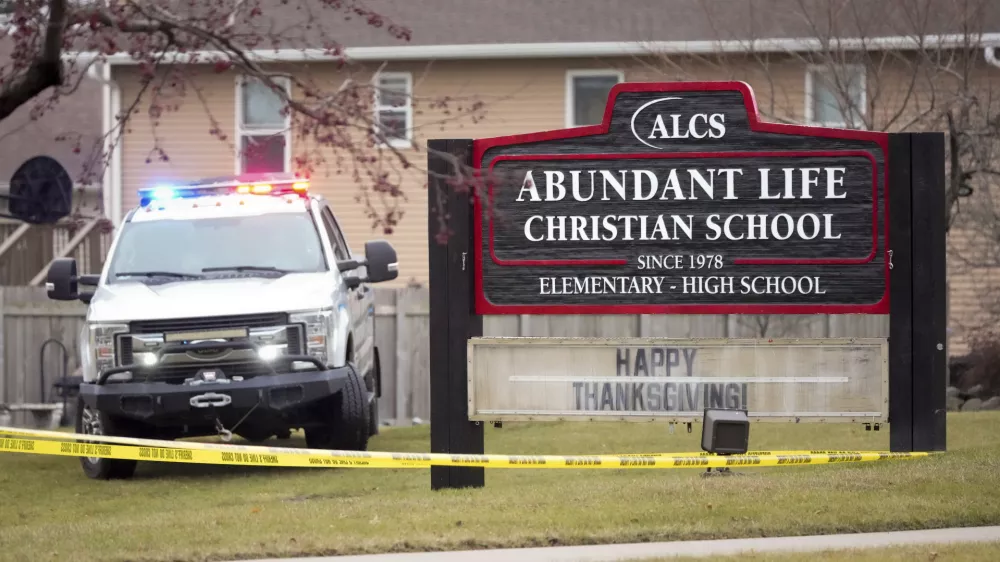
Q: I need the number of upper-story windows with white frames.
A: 4